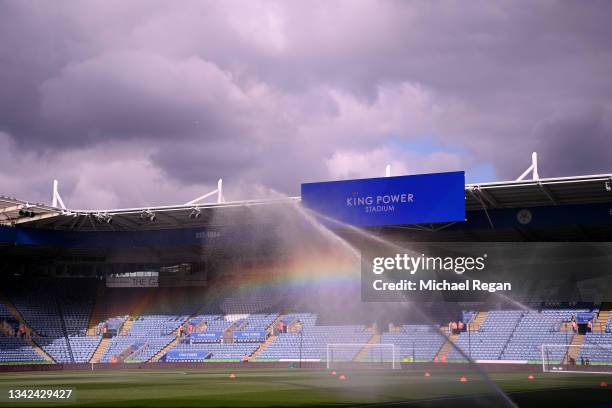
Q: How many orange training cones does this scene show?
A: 7